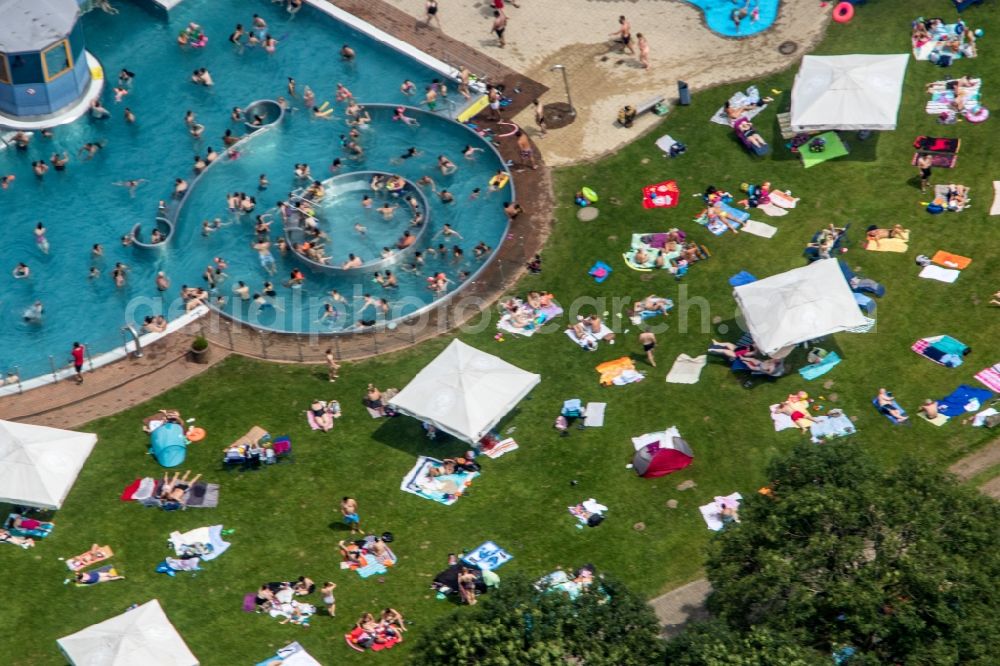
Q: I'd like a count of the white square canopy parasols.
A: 5